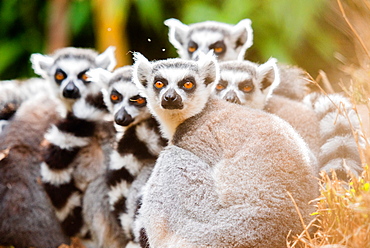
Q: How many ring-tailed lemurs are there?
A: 5